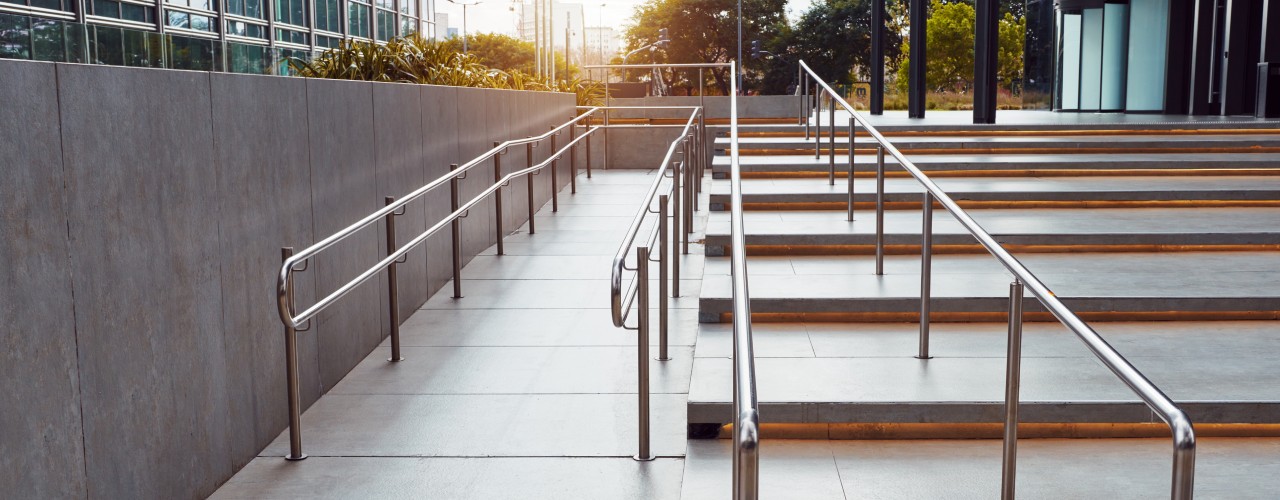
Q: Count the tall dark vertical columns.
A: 3